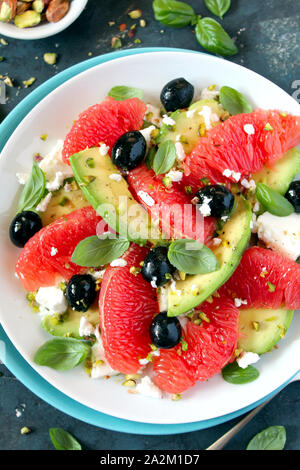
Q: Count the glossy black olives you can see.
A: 8